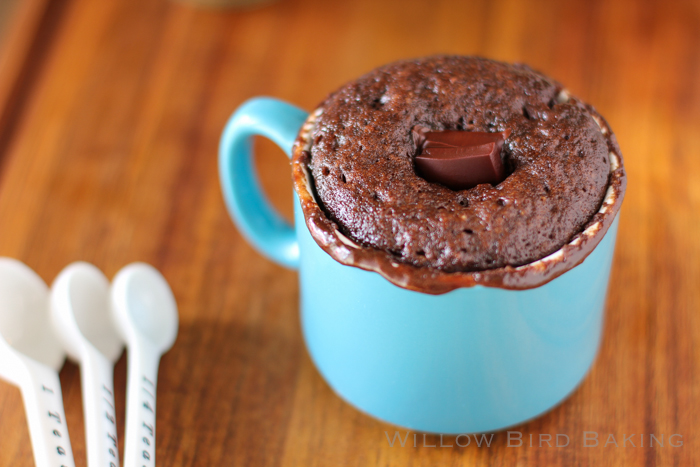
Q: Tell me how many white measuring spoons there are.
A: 3